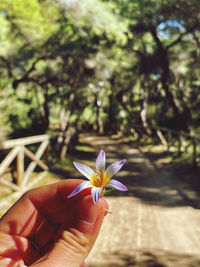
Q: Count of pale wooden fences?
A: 1